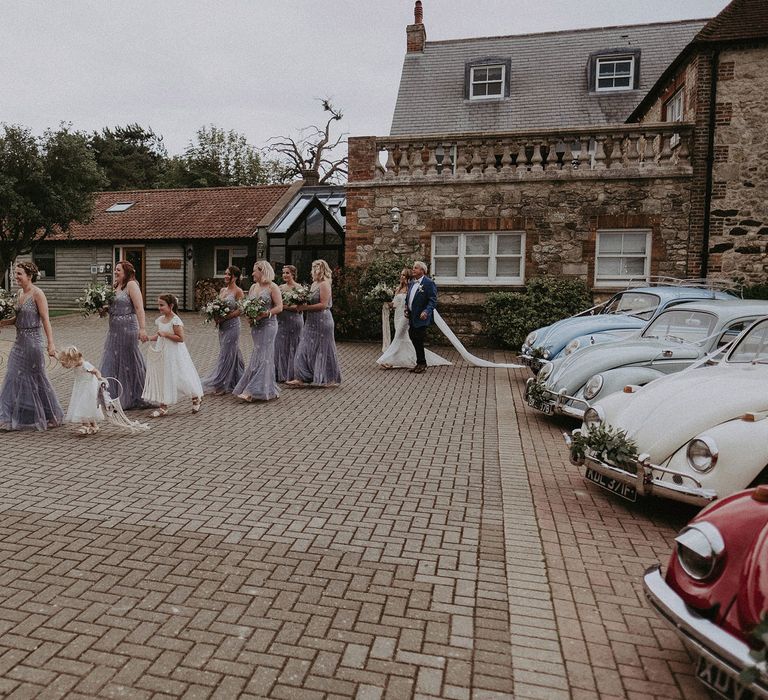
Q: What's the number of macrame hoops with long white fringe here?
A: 2